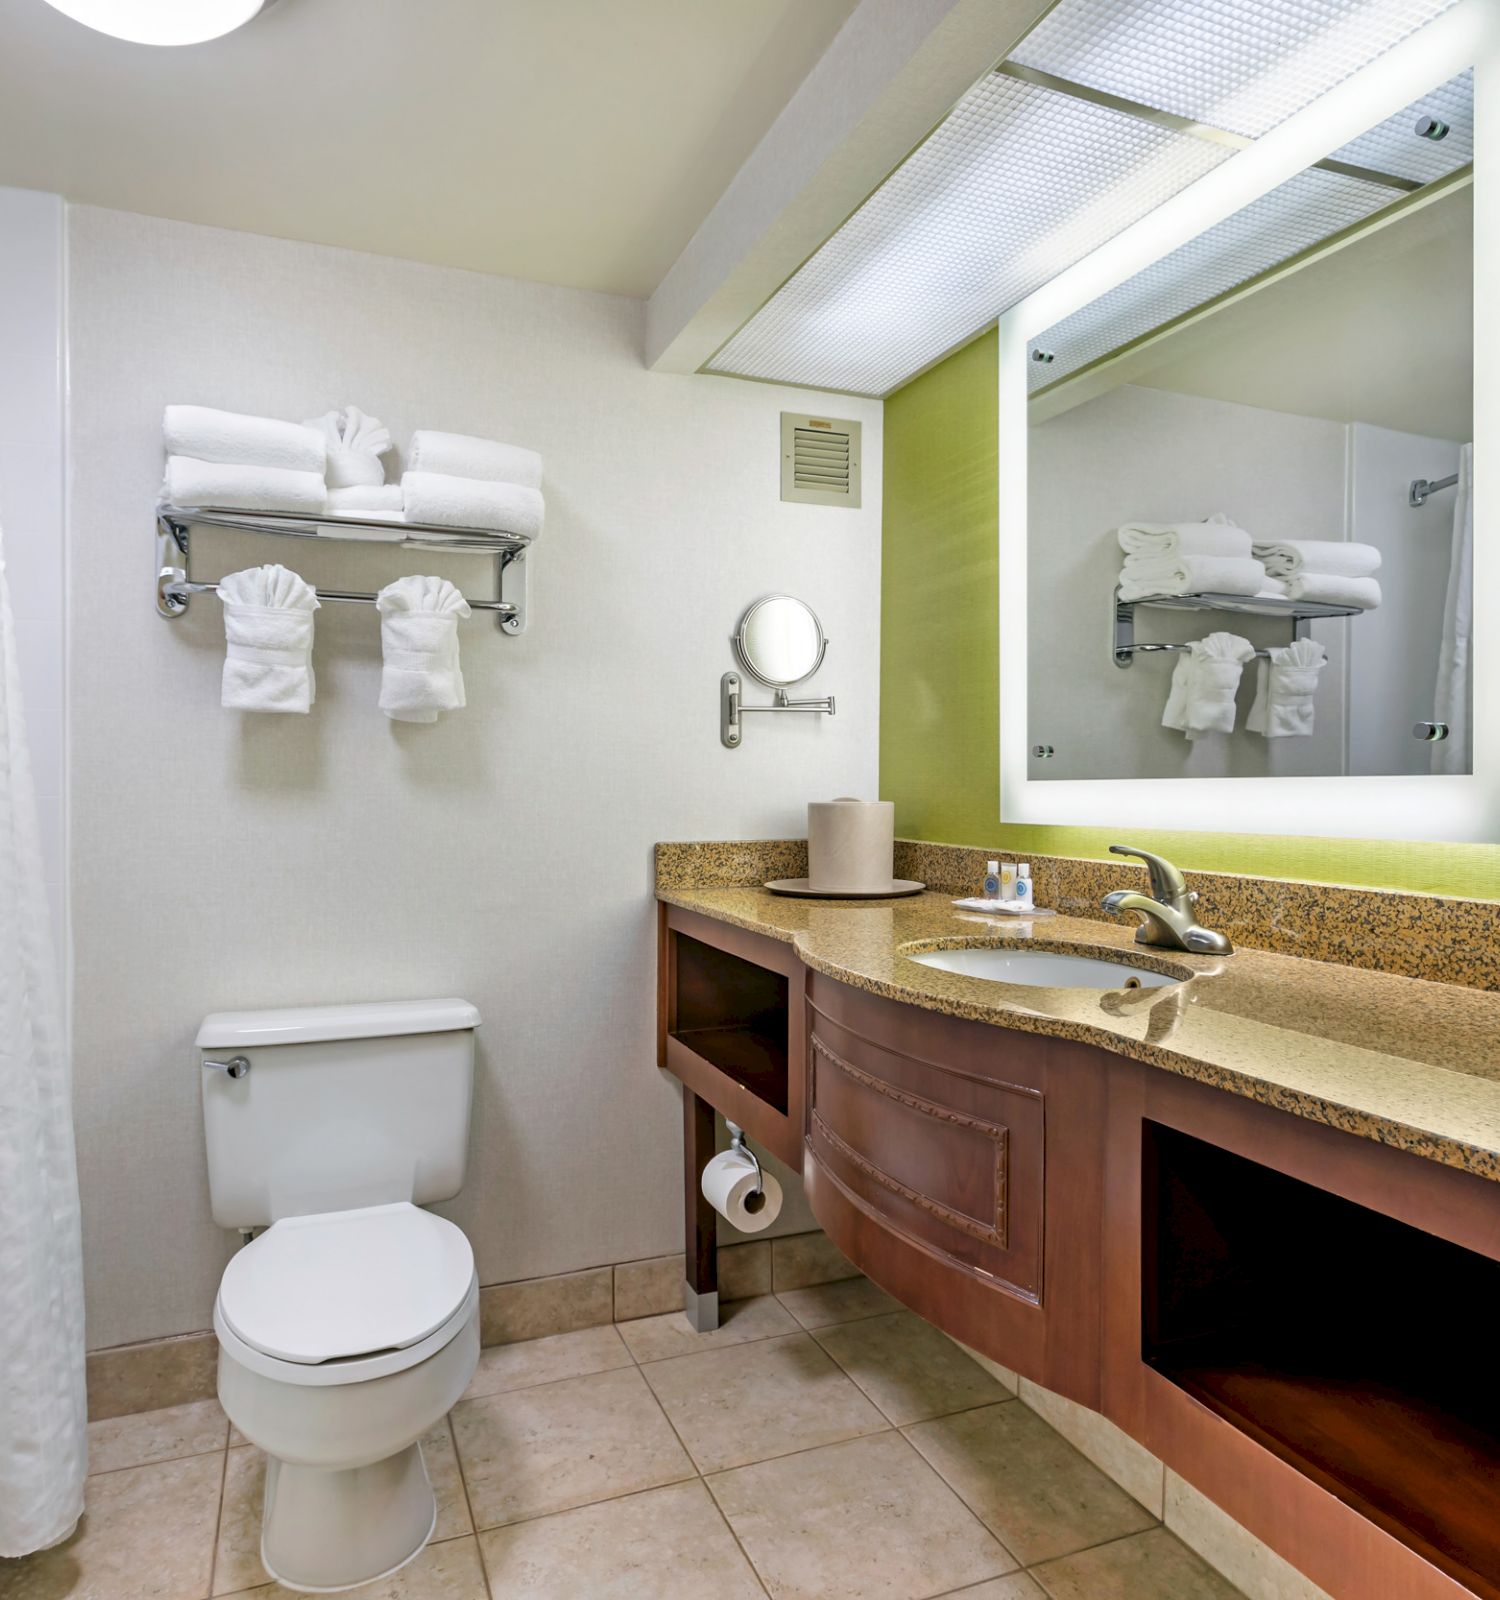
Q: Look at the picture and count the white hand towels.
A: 2